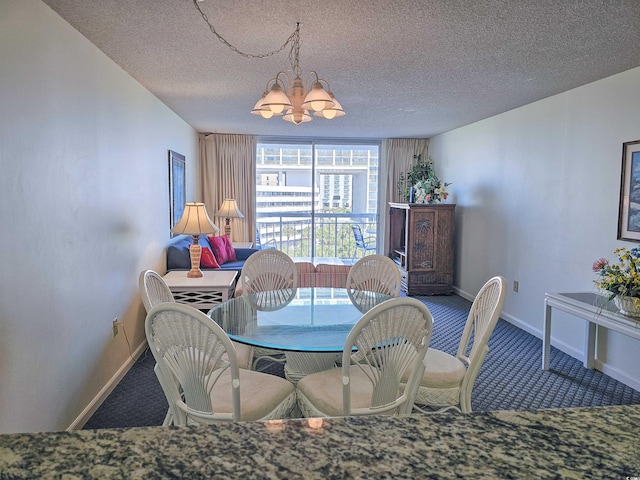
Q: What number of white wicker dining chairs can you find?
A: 6